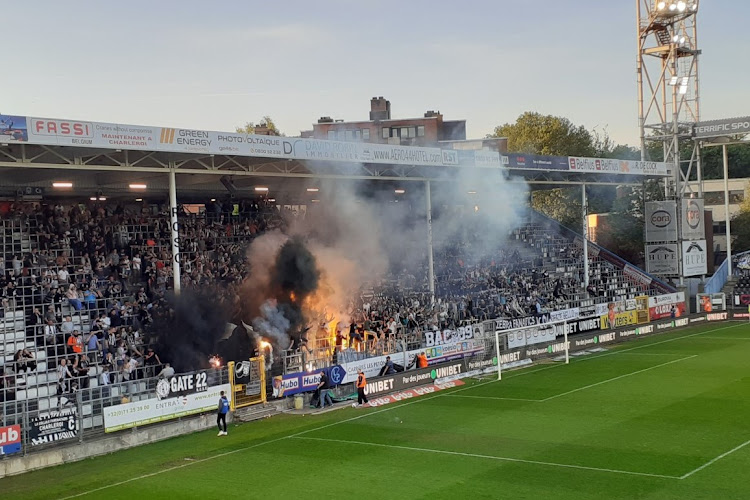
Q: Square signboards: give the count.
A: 4